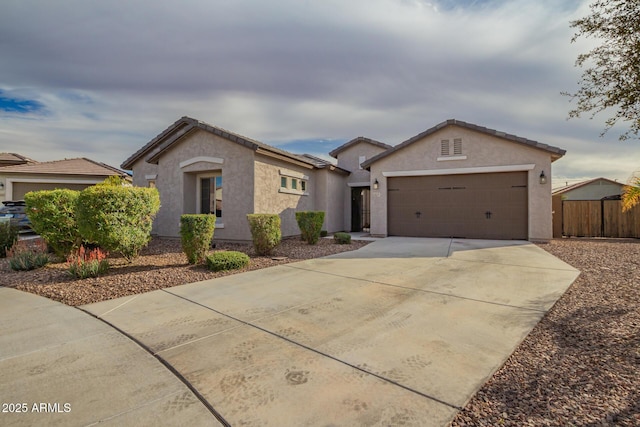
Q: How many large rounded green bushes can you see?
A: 2